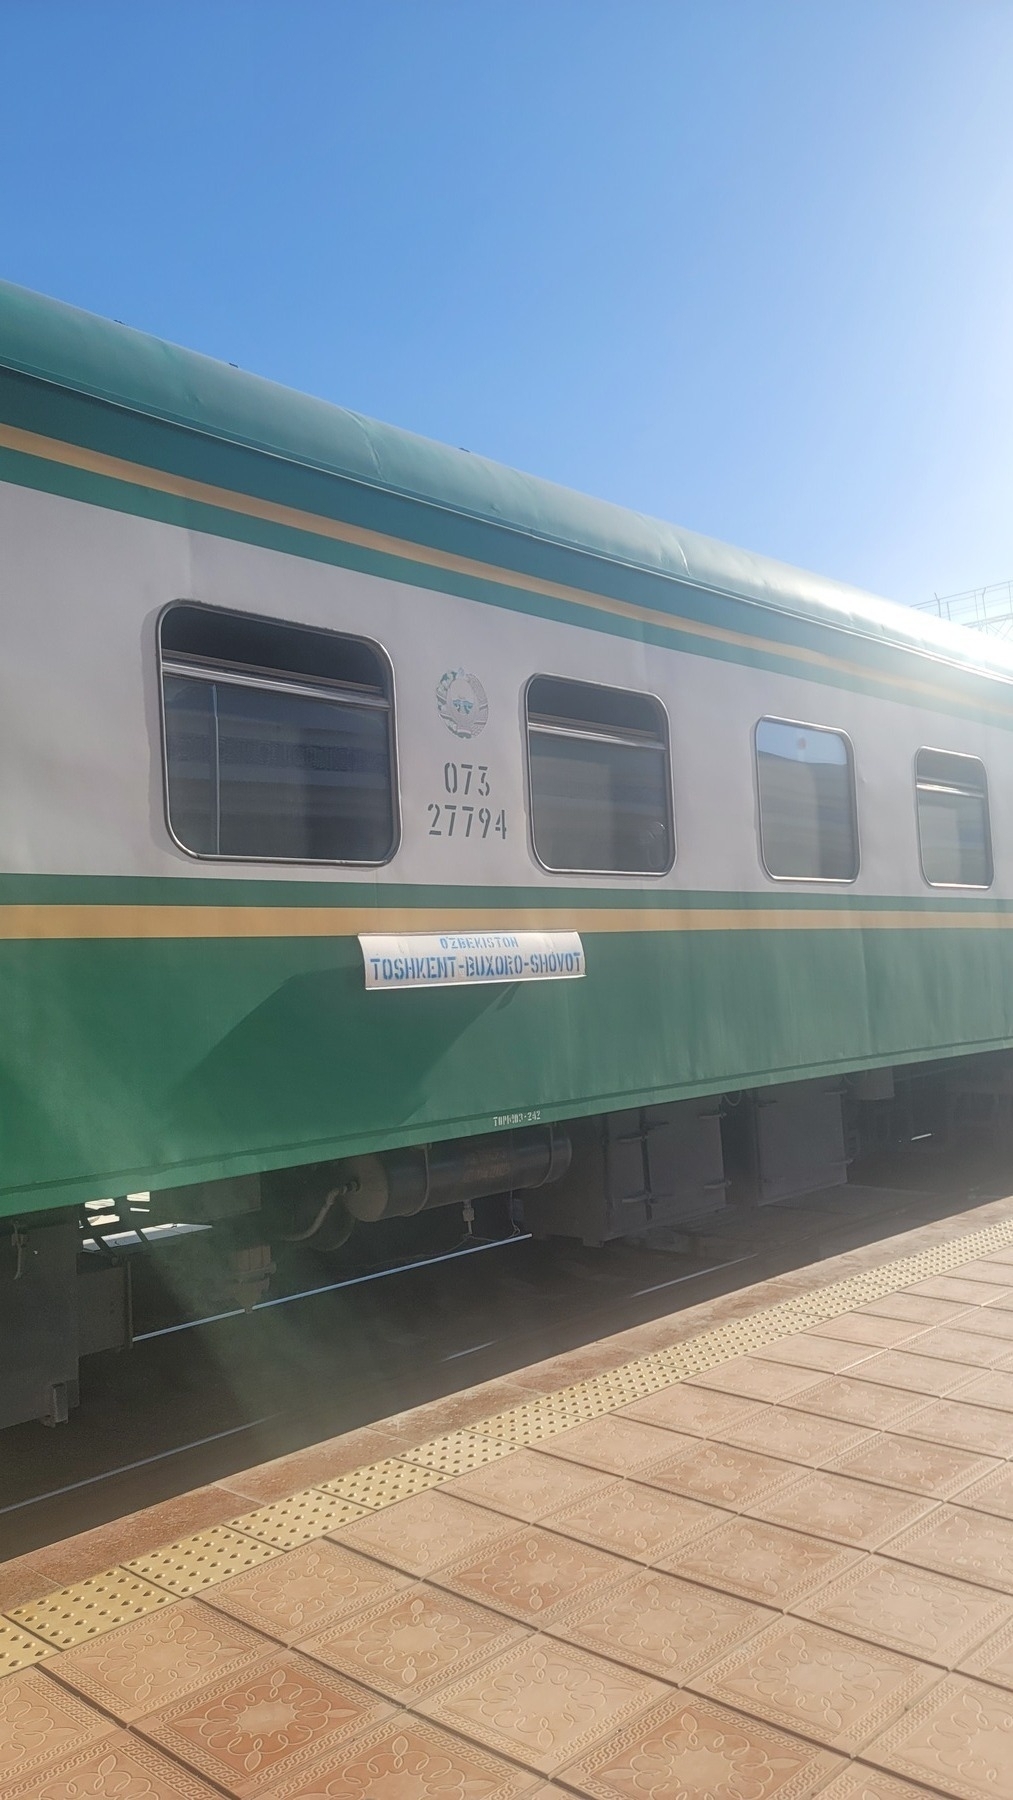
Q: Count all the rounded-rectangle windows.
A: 4